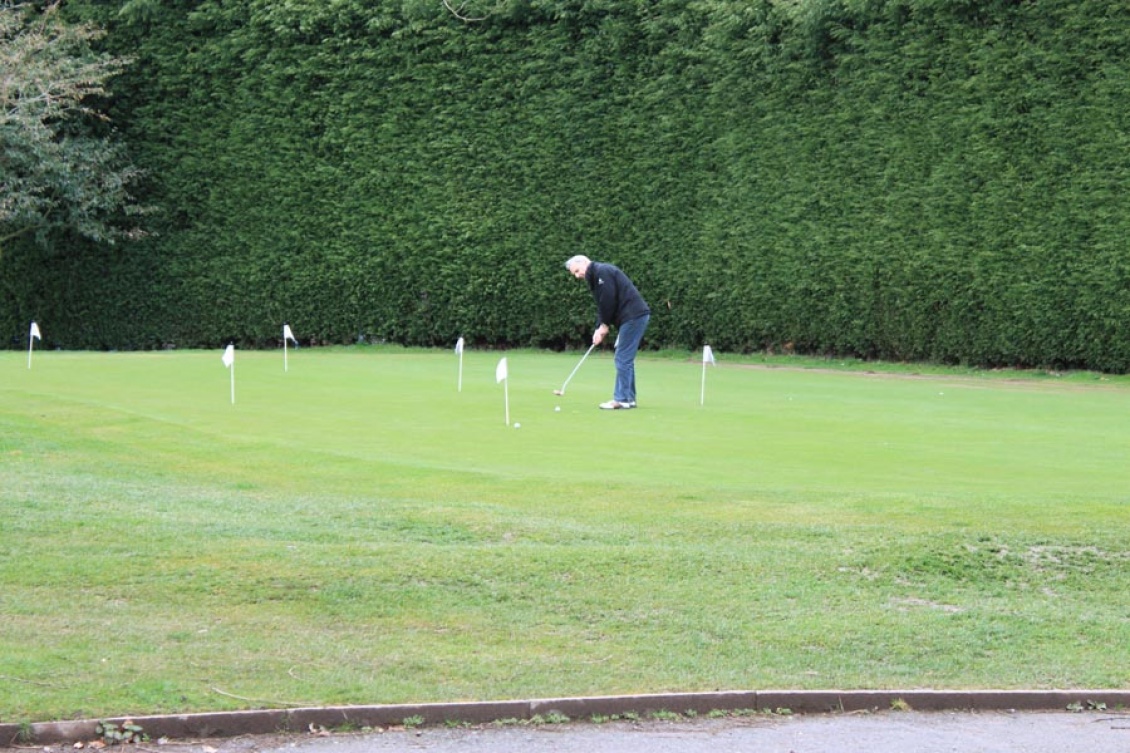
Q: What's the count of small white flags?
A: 6